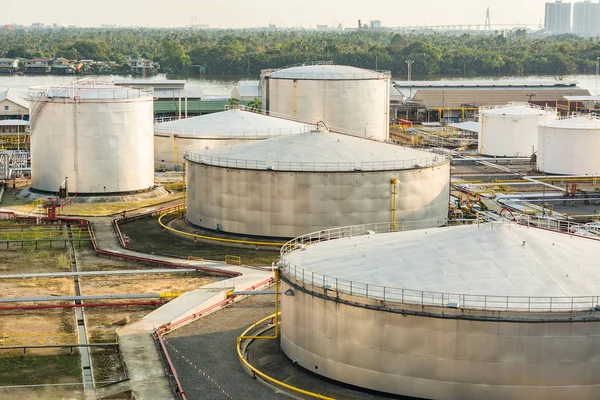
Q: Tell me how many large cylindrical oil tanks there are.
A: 7